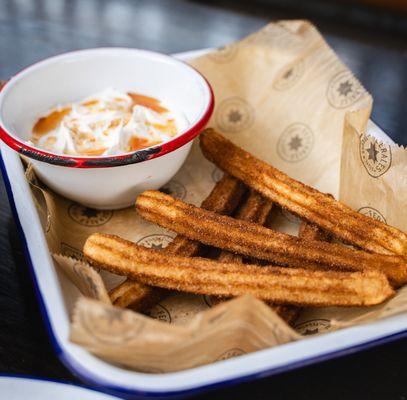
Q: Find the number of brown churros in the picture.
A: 6